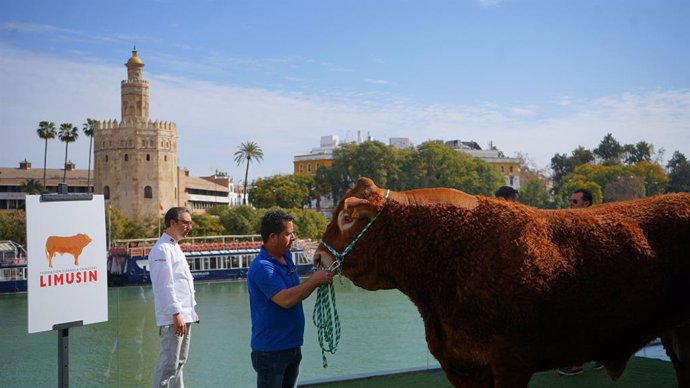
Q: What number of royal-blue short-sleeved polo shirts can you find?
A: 1